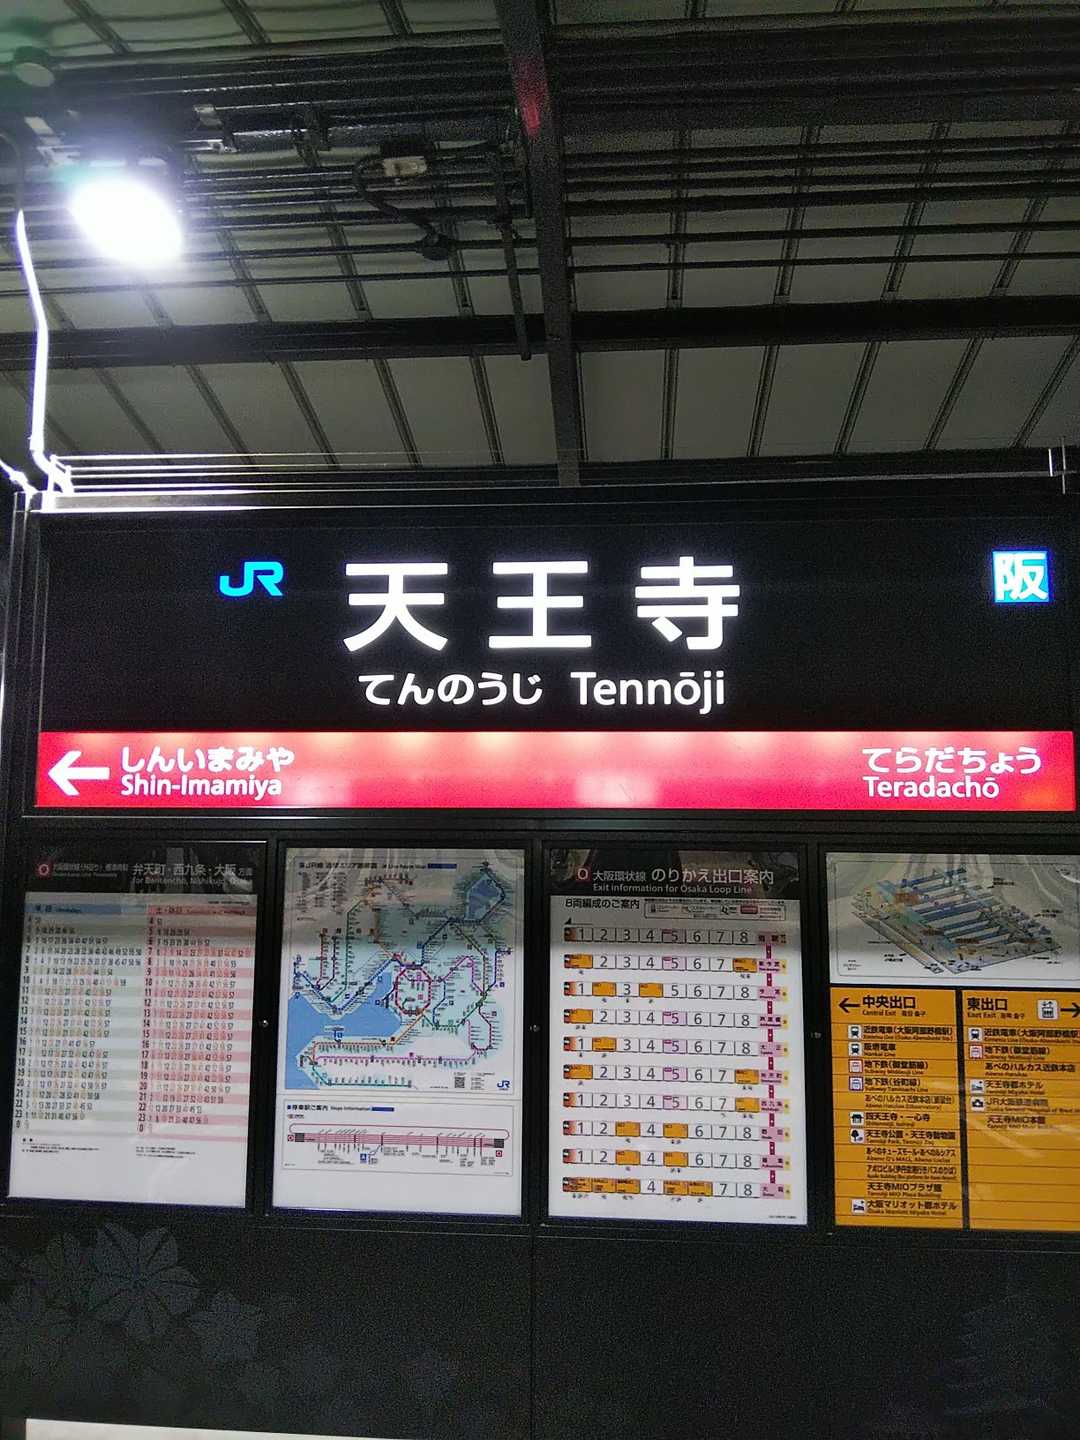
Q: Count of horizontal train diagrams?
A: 10